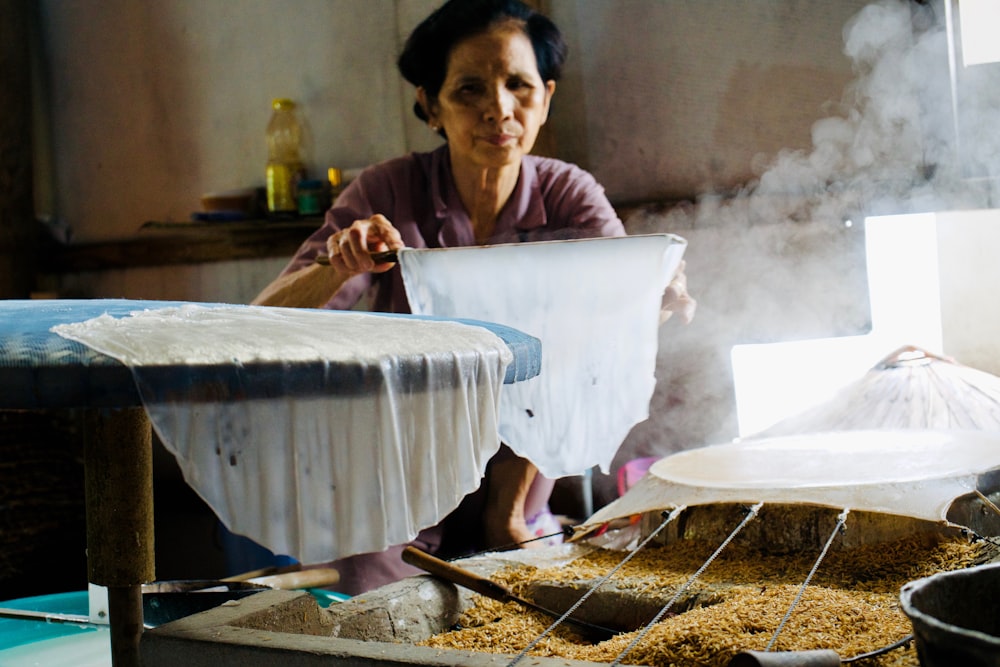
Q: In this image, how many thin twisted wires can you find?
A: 3